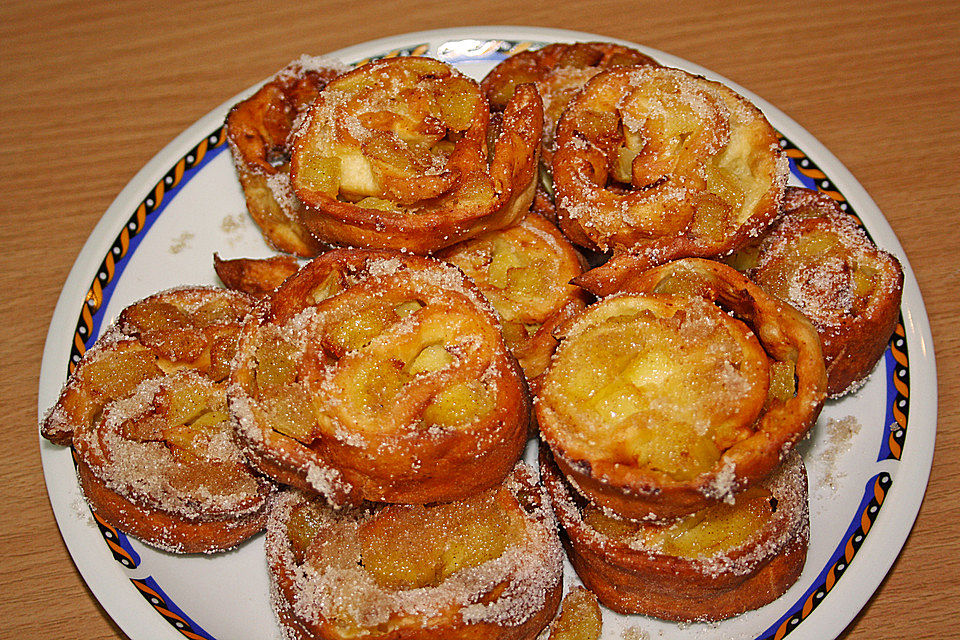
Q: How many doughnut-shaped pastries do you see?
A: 11